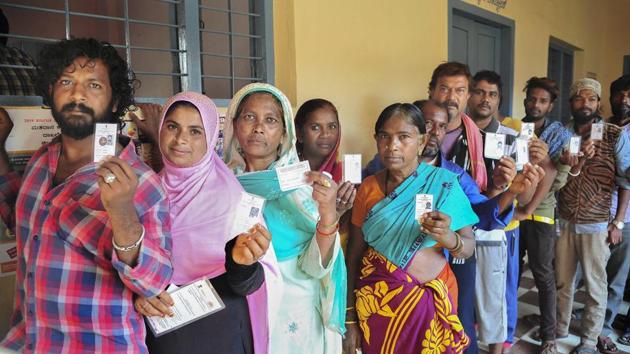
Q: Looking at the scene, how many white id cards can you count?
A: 10